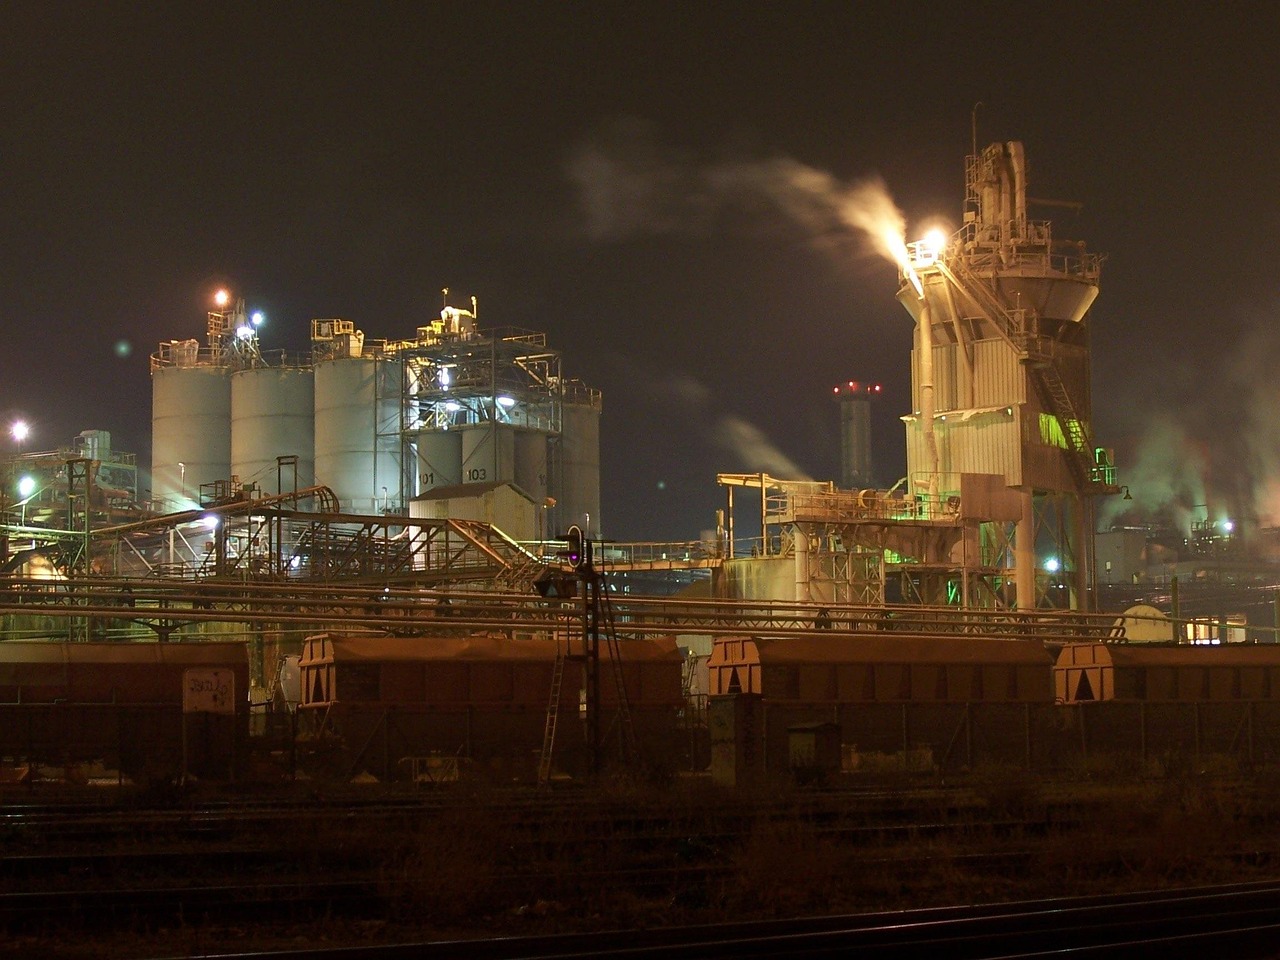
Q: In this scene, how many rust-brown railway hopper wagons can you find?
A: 4